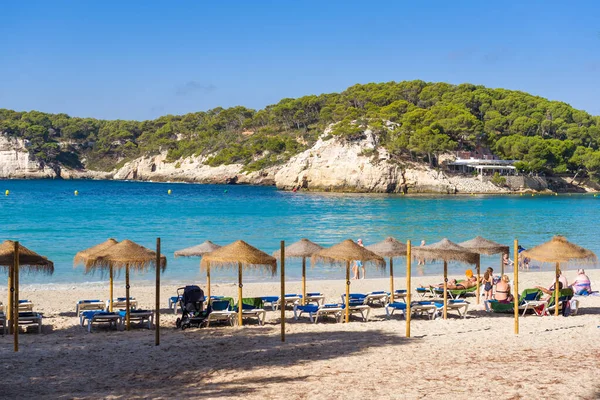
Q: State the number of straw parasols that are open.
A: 11